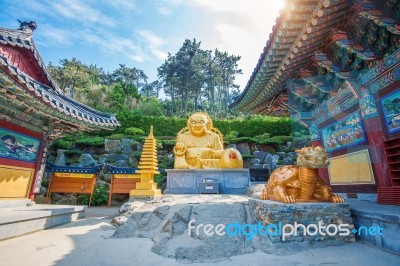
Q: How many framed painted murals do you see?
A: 3